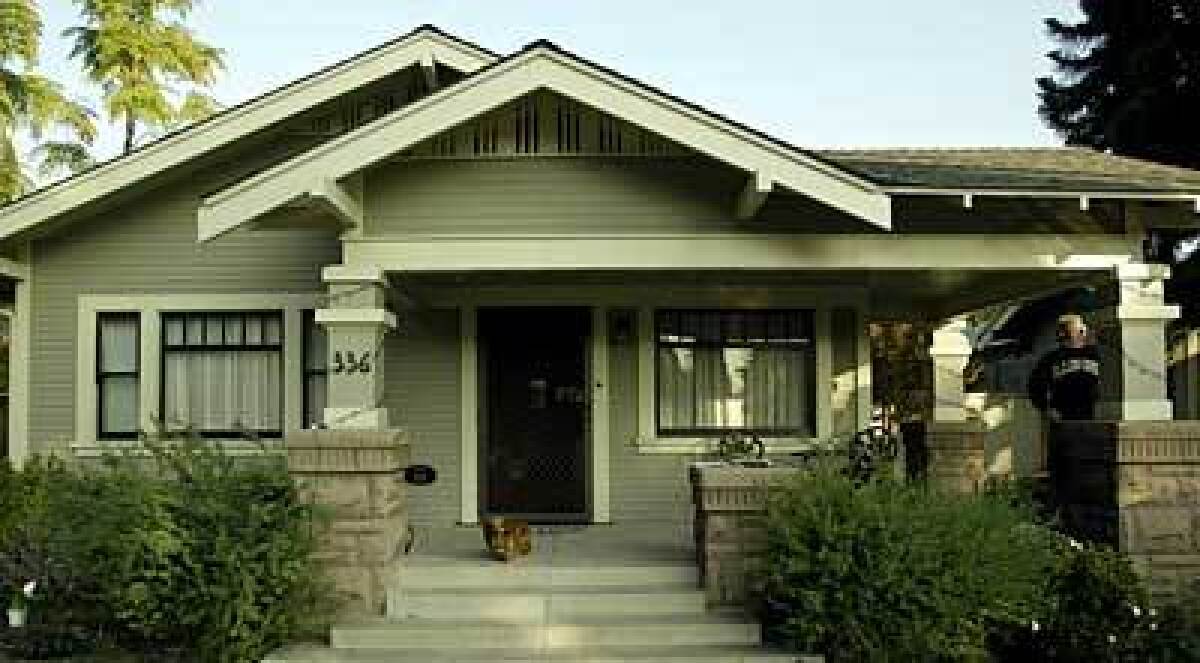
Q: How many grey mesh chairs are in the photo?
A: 0